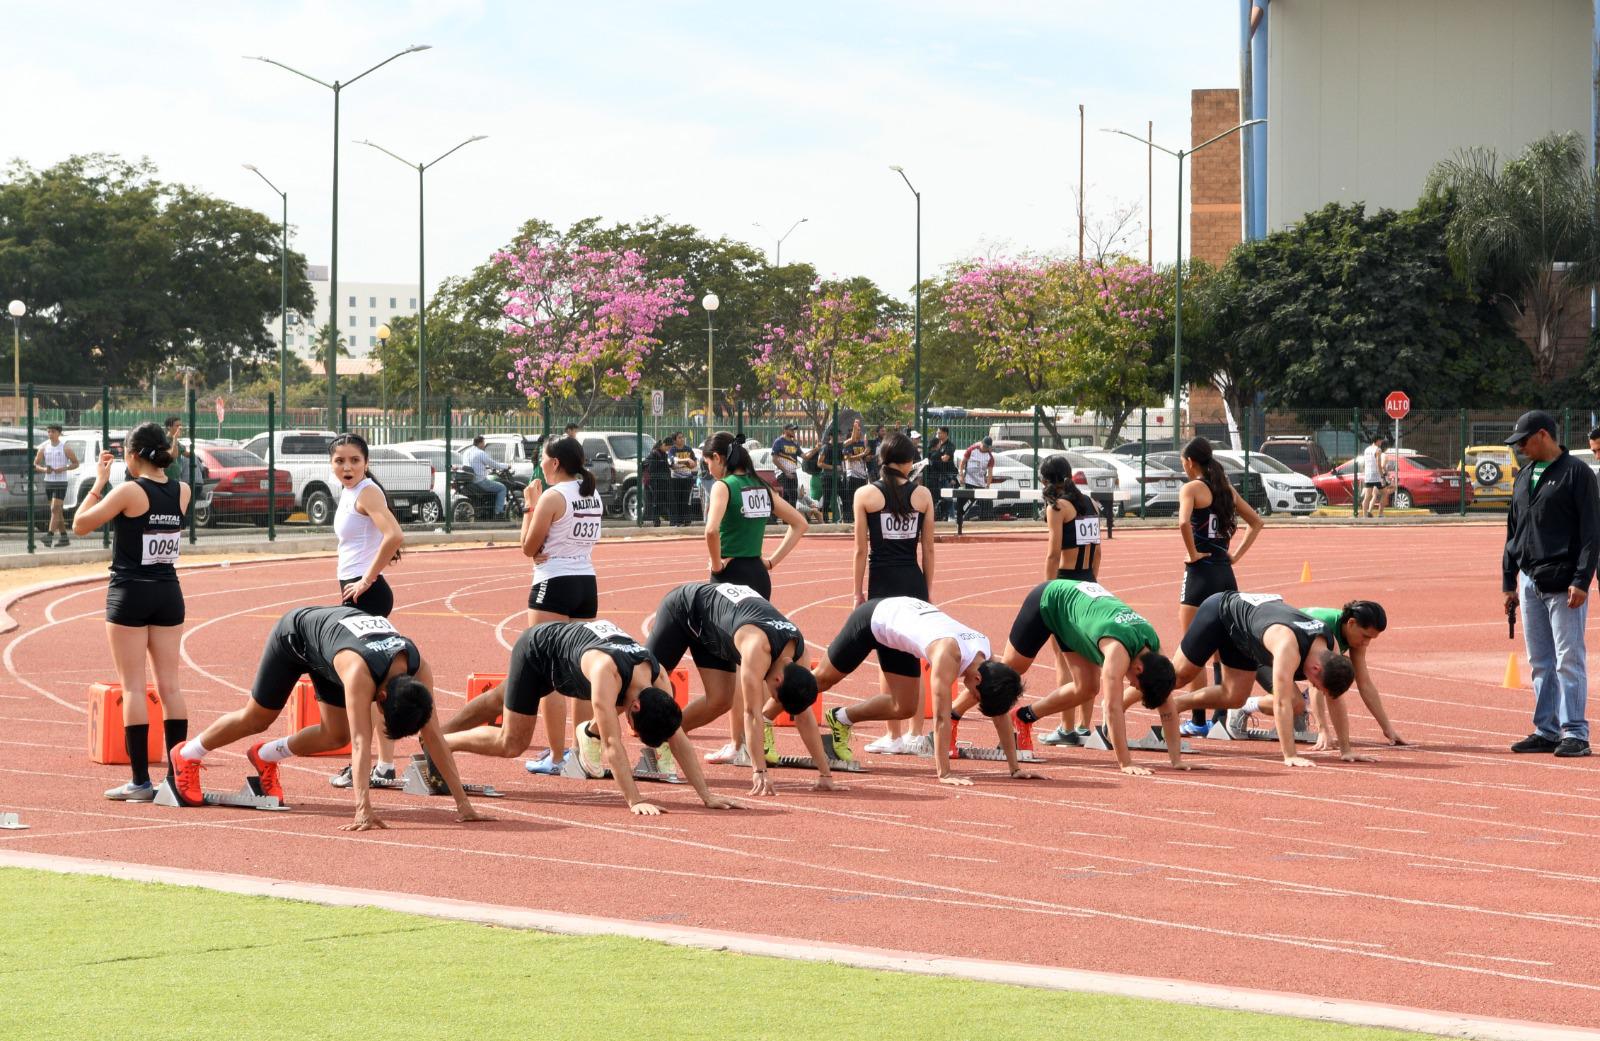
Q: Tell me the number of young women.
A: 7